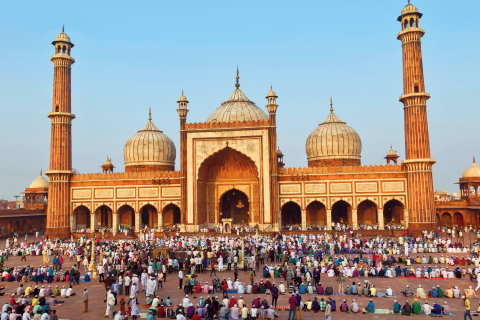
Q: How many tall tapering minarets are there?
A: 2